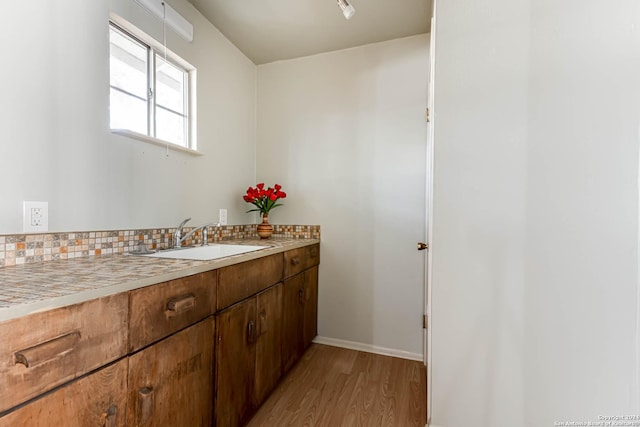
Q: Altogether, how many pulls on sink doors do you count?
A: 2